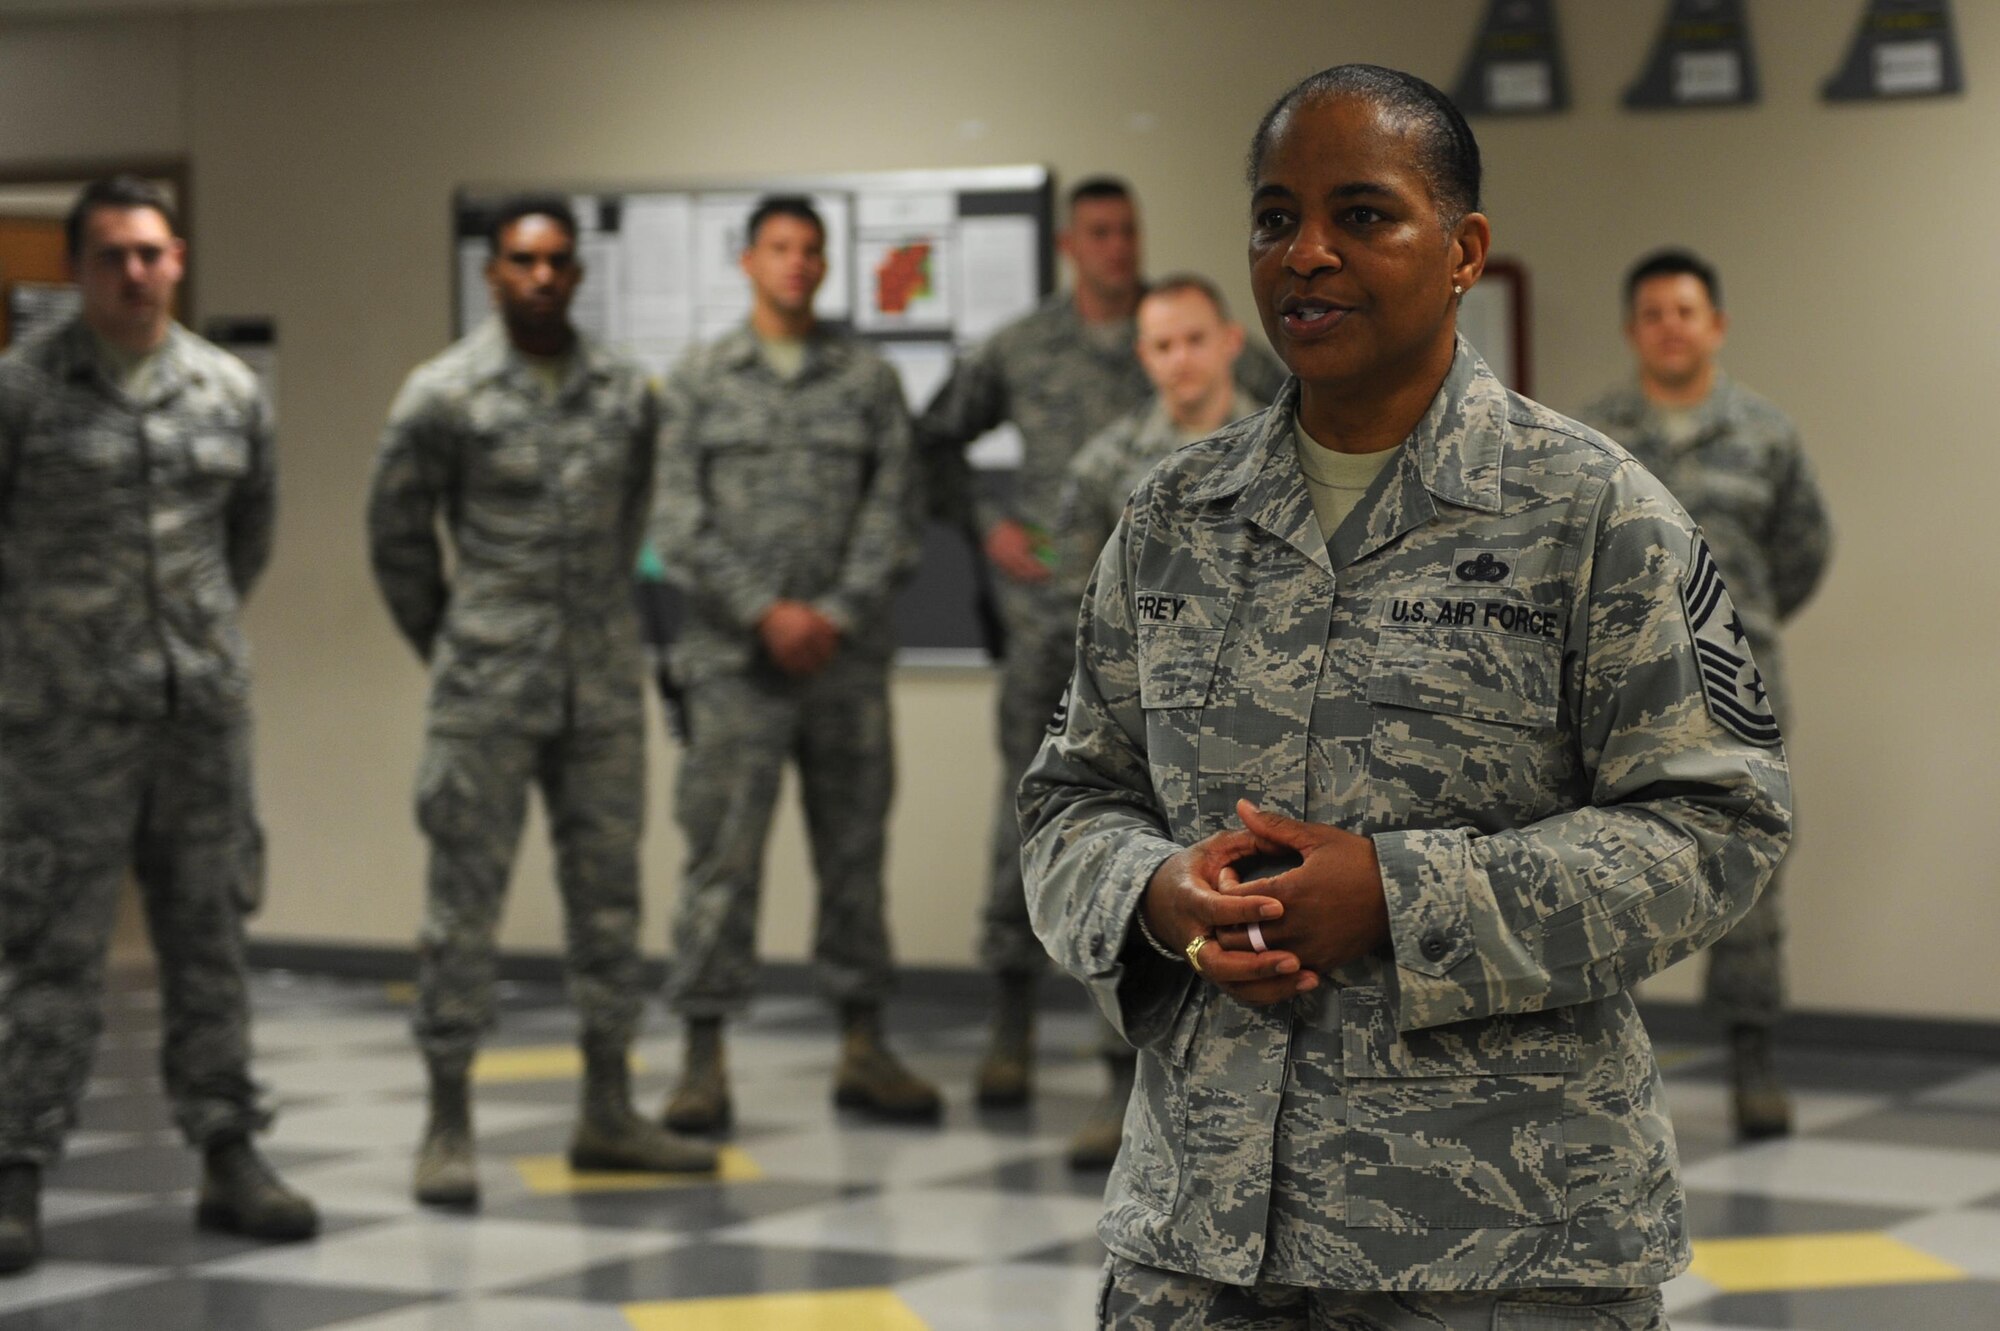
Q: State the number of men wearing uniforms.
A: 6